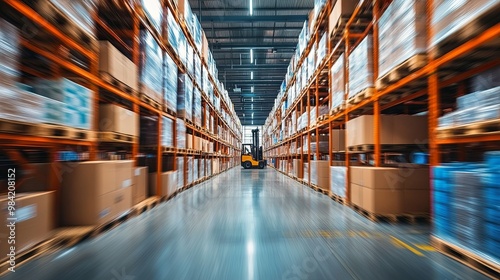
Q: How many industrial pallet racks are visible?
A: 2